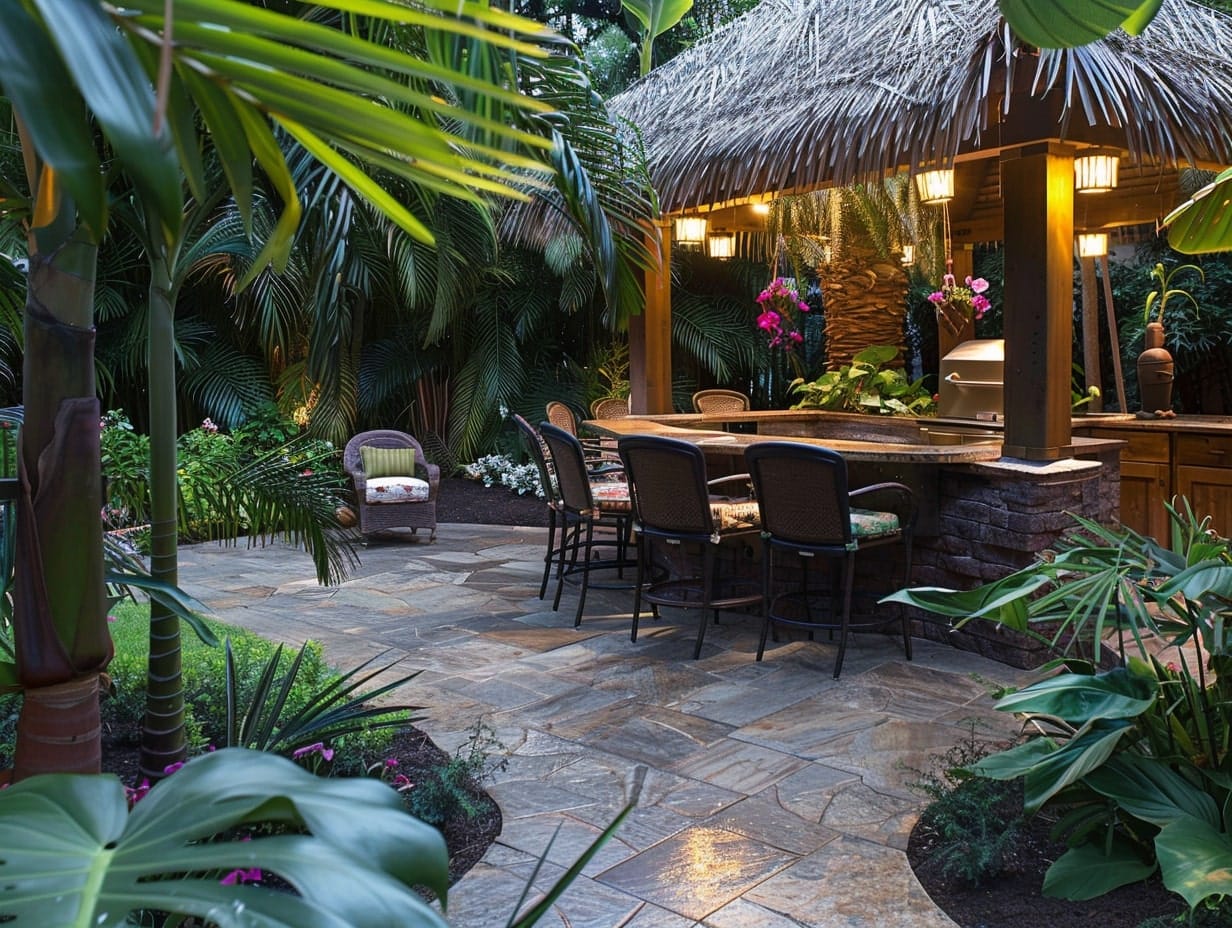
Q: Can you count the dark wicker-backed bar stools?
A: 4